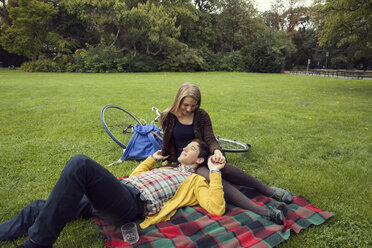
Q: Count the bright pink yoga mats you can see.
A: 0